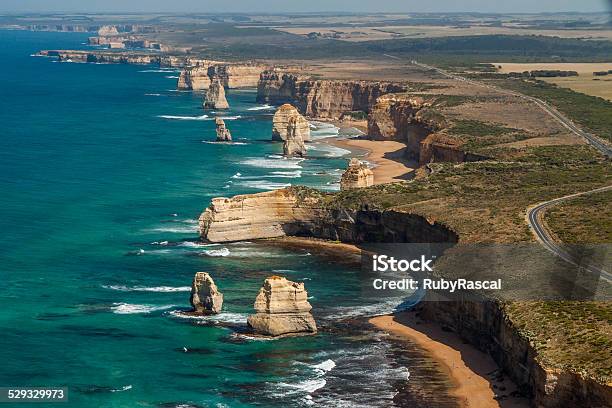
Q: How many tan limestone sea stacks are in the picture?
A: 7